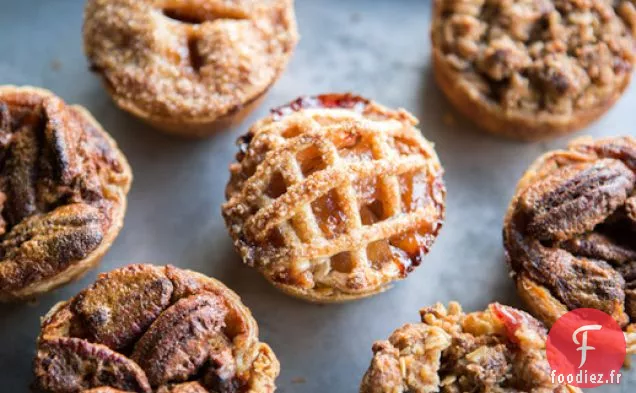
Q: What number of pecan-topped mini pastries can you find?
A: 3